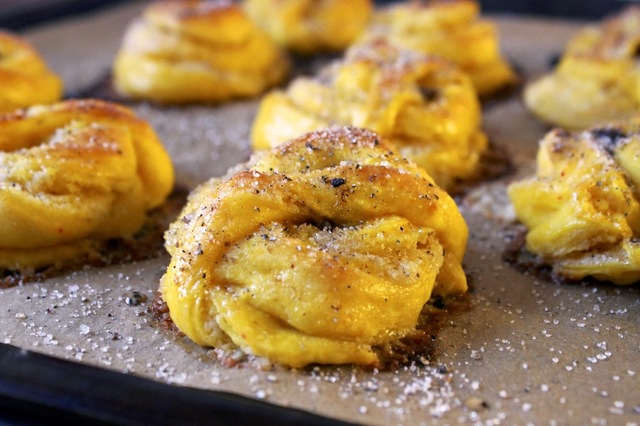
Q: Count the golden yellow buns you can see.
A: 9